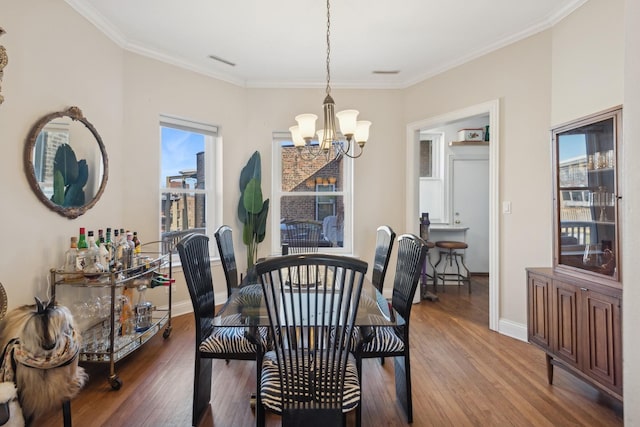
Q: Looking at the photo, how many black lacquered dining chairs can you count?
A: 6